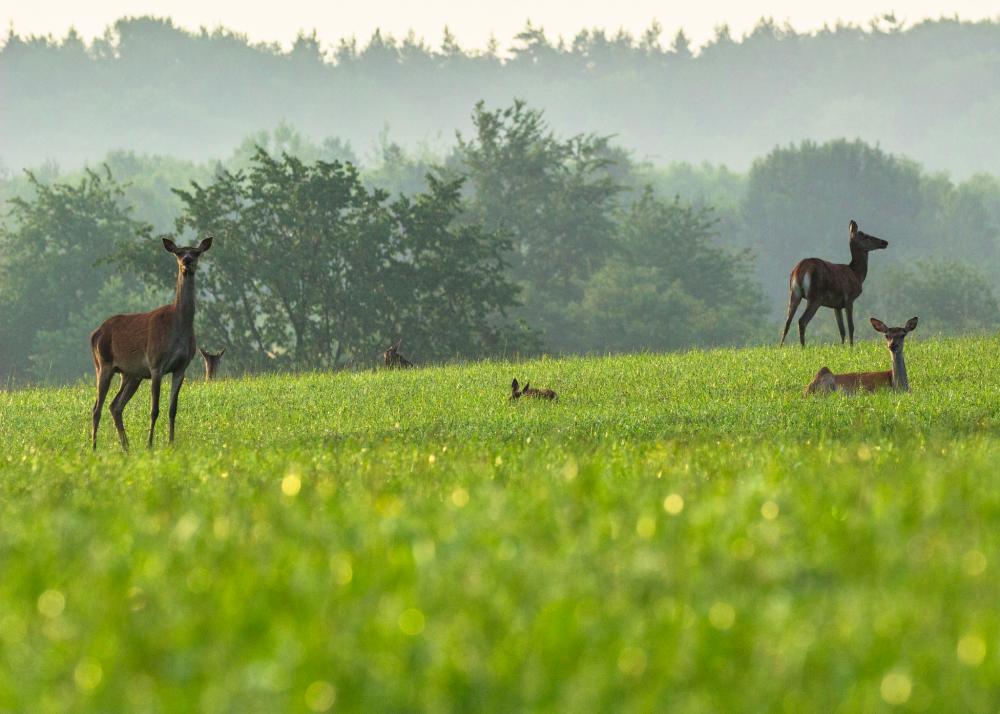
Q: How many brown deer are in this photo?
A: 6